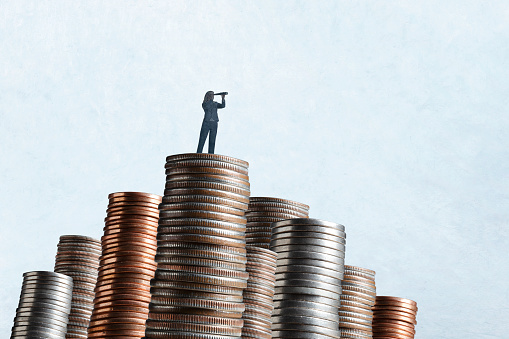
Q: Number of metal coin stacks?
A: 9